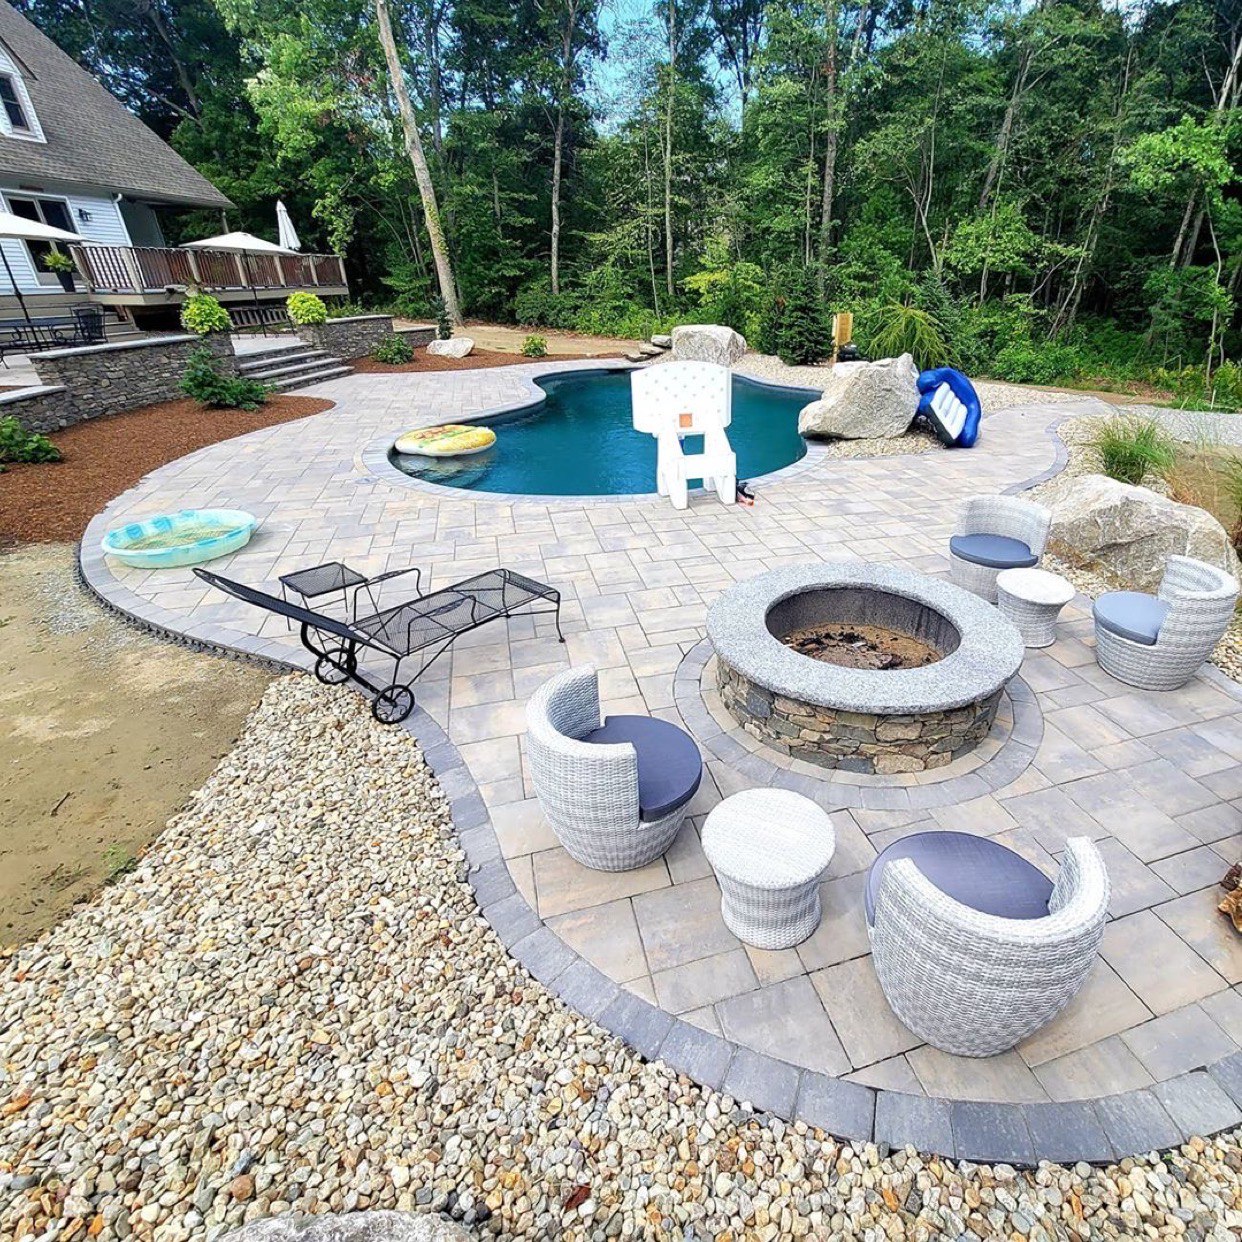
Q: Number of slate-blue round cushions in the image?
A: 4